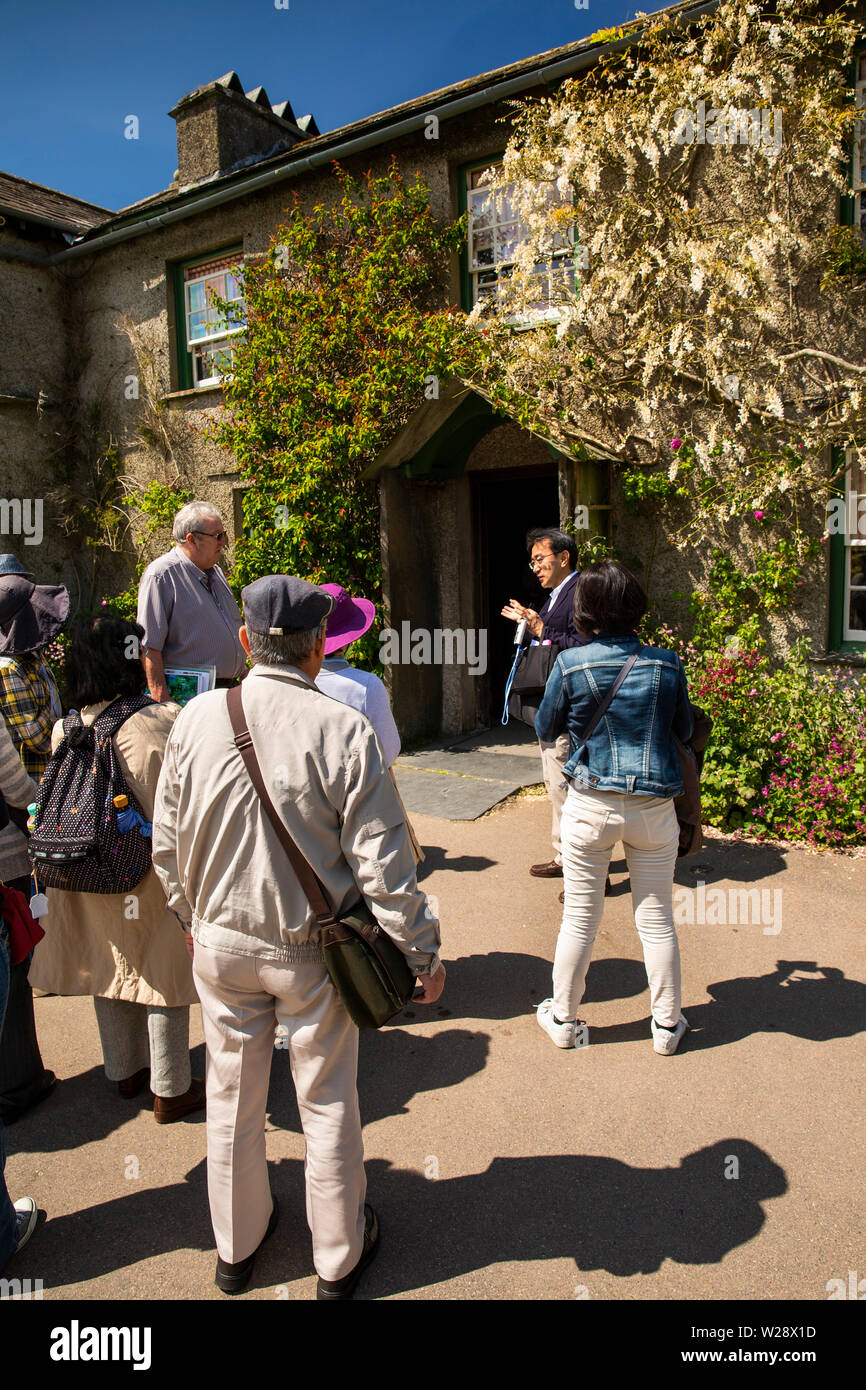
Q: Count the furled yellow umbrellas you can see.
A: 0